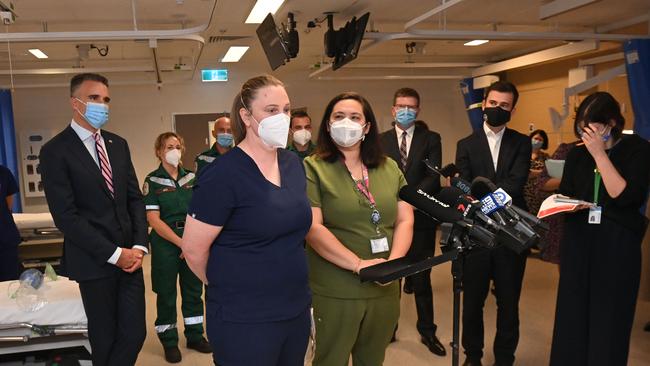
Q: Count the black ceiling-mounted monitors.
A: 2